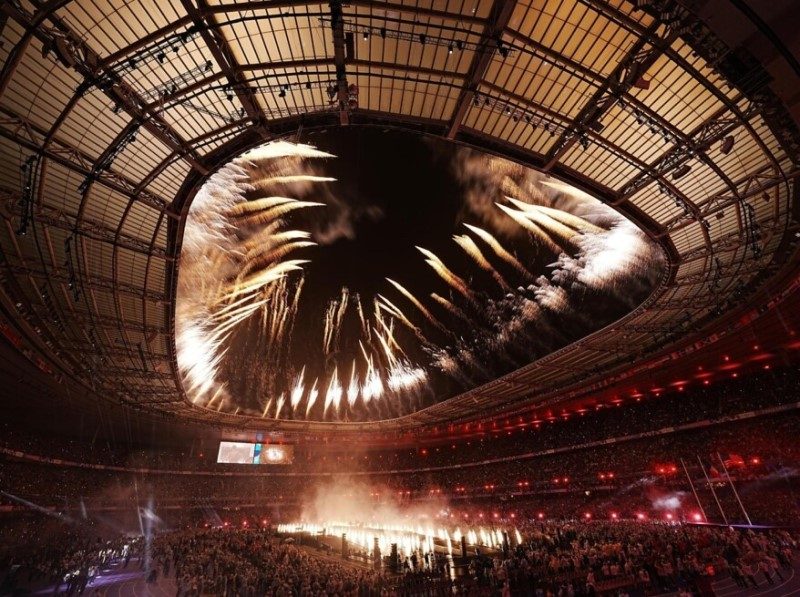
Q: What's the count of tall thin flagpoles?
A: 3